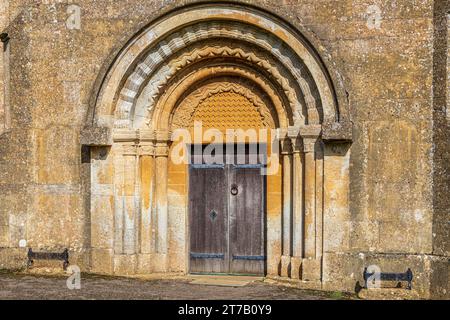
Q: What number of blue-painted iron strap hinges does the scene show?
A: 4